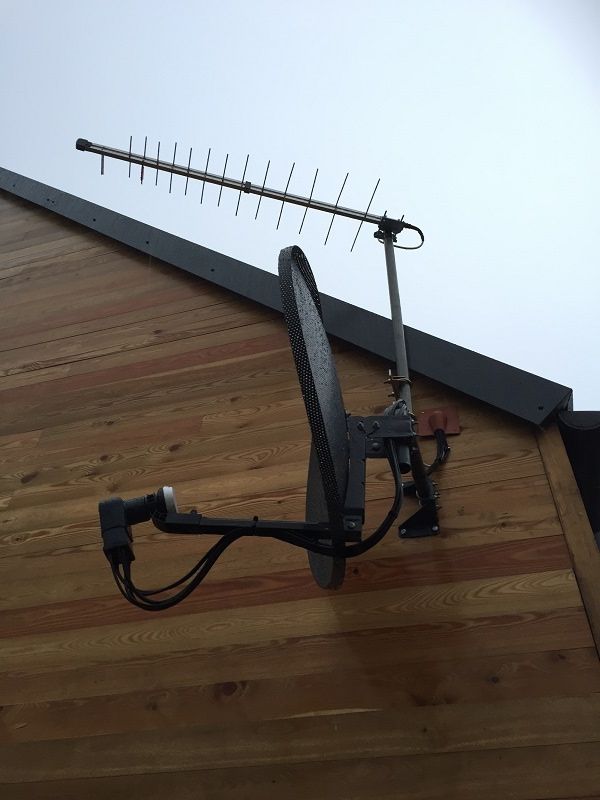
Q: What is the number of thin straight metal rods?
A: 13